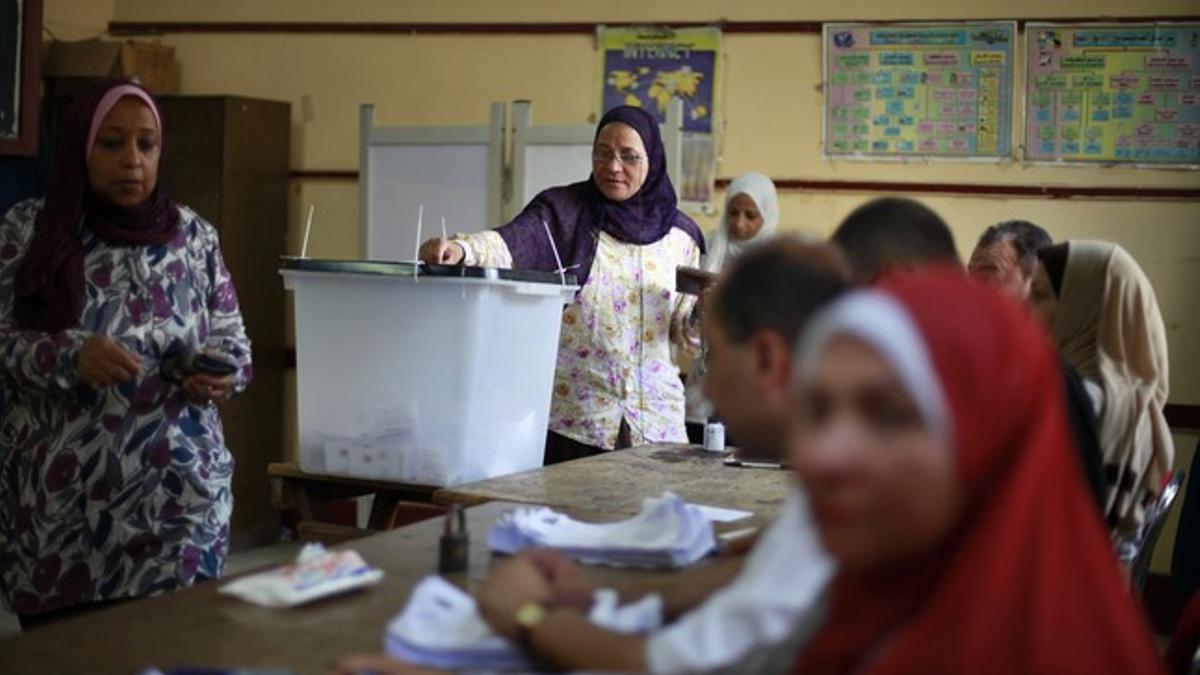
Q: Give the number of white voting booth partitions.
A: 2